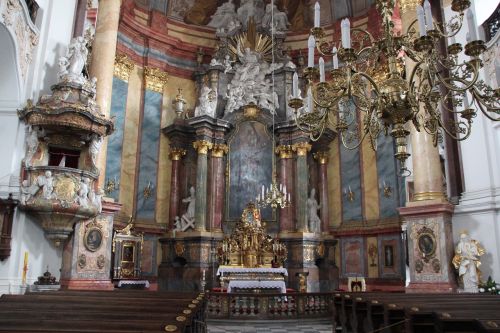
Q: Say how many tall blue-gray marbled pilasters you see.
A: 4